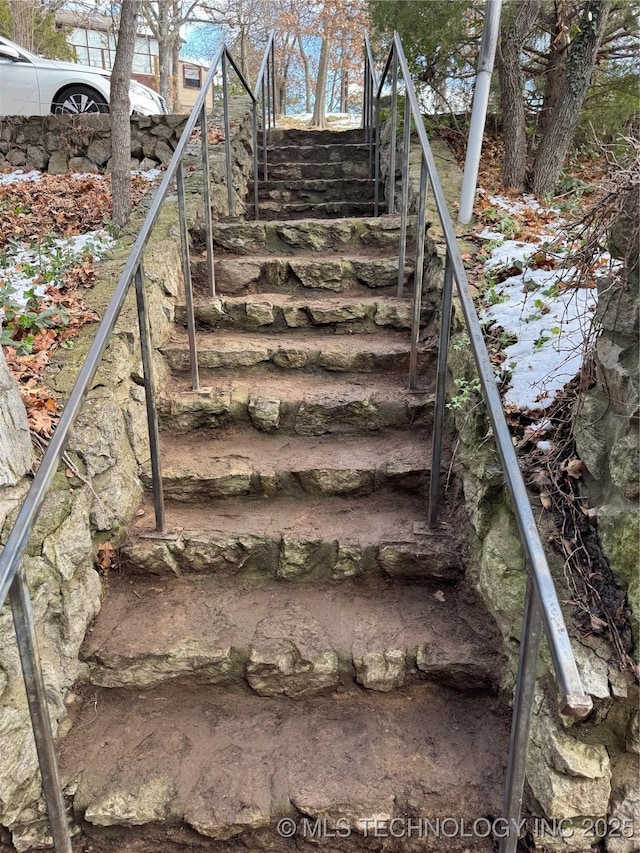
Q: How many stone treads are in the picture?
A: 14